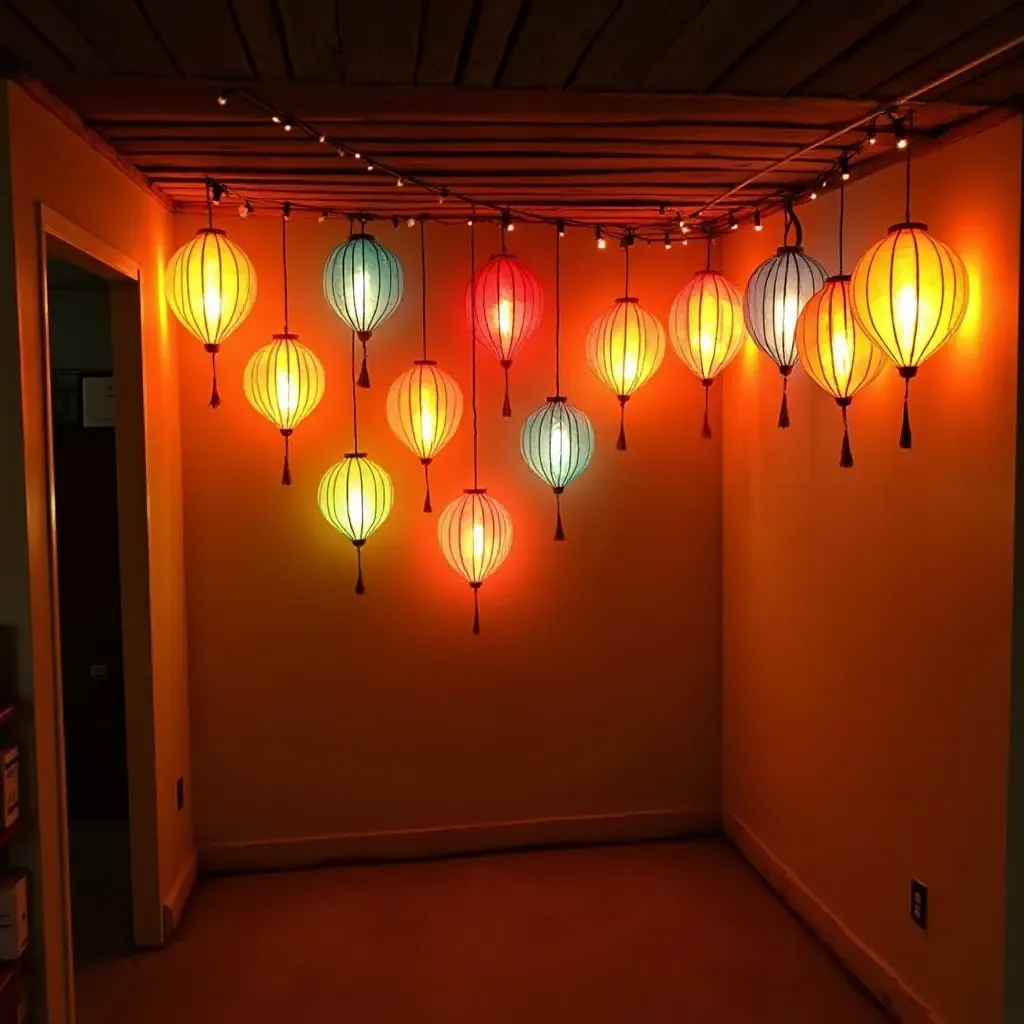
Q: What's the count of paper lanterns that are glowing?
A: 13